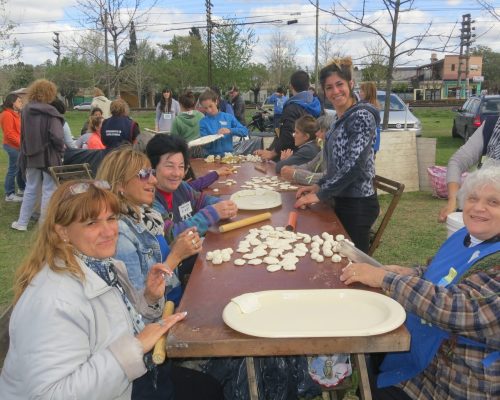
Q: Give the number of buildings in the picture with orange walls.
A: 1